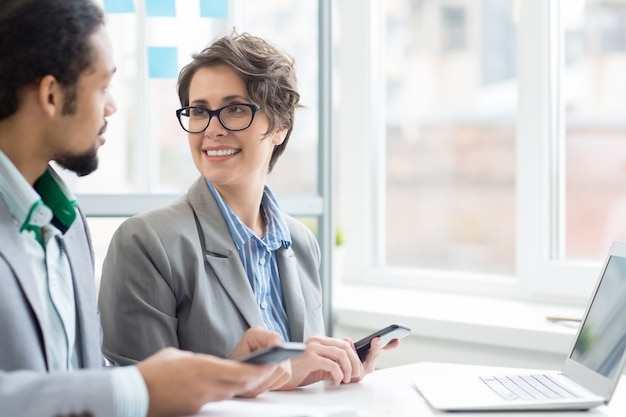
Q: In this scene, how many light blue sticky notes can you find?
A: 4